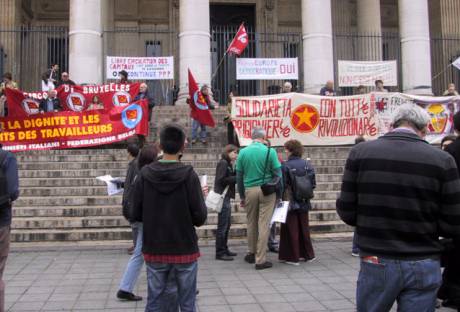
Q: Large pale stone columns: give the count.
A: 4